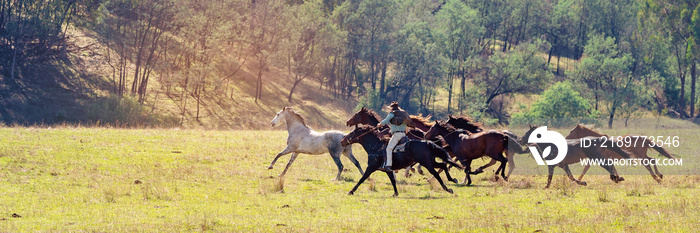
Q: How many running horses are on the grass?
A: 8